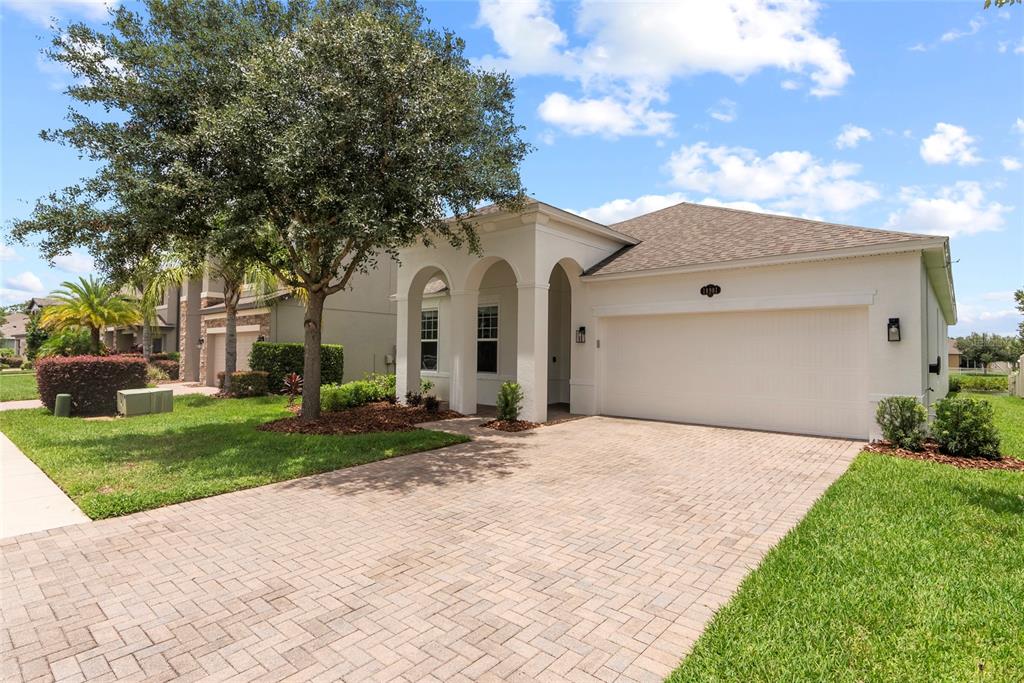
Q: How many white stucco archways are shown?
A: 3